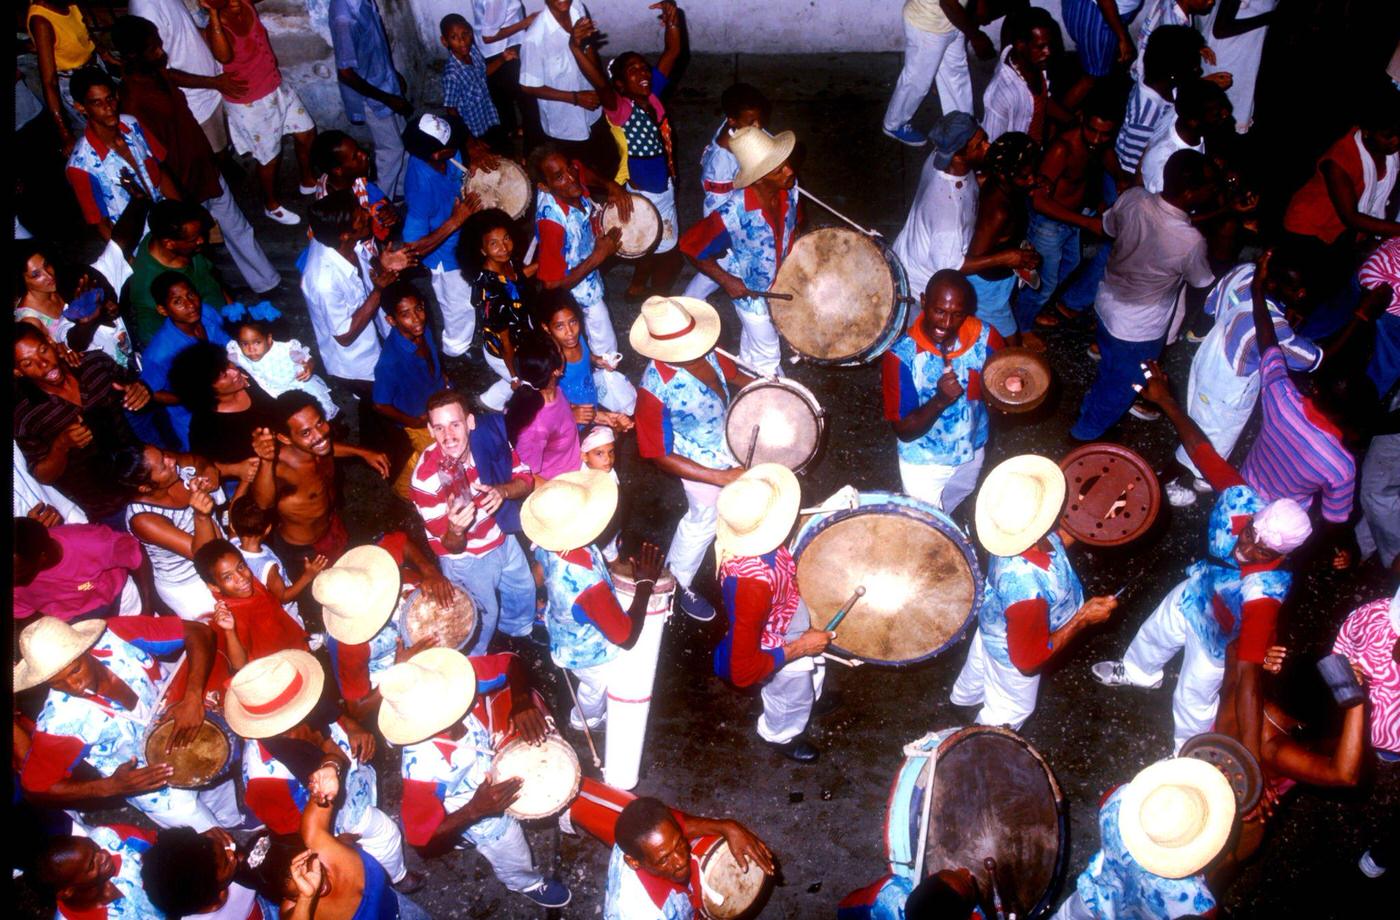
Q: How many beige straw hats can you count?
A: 10